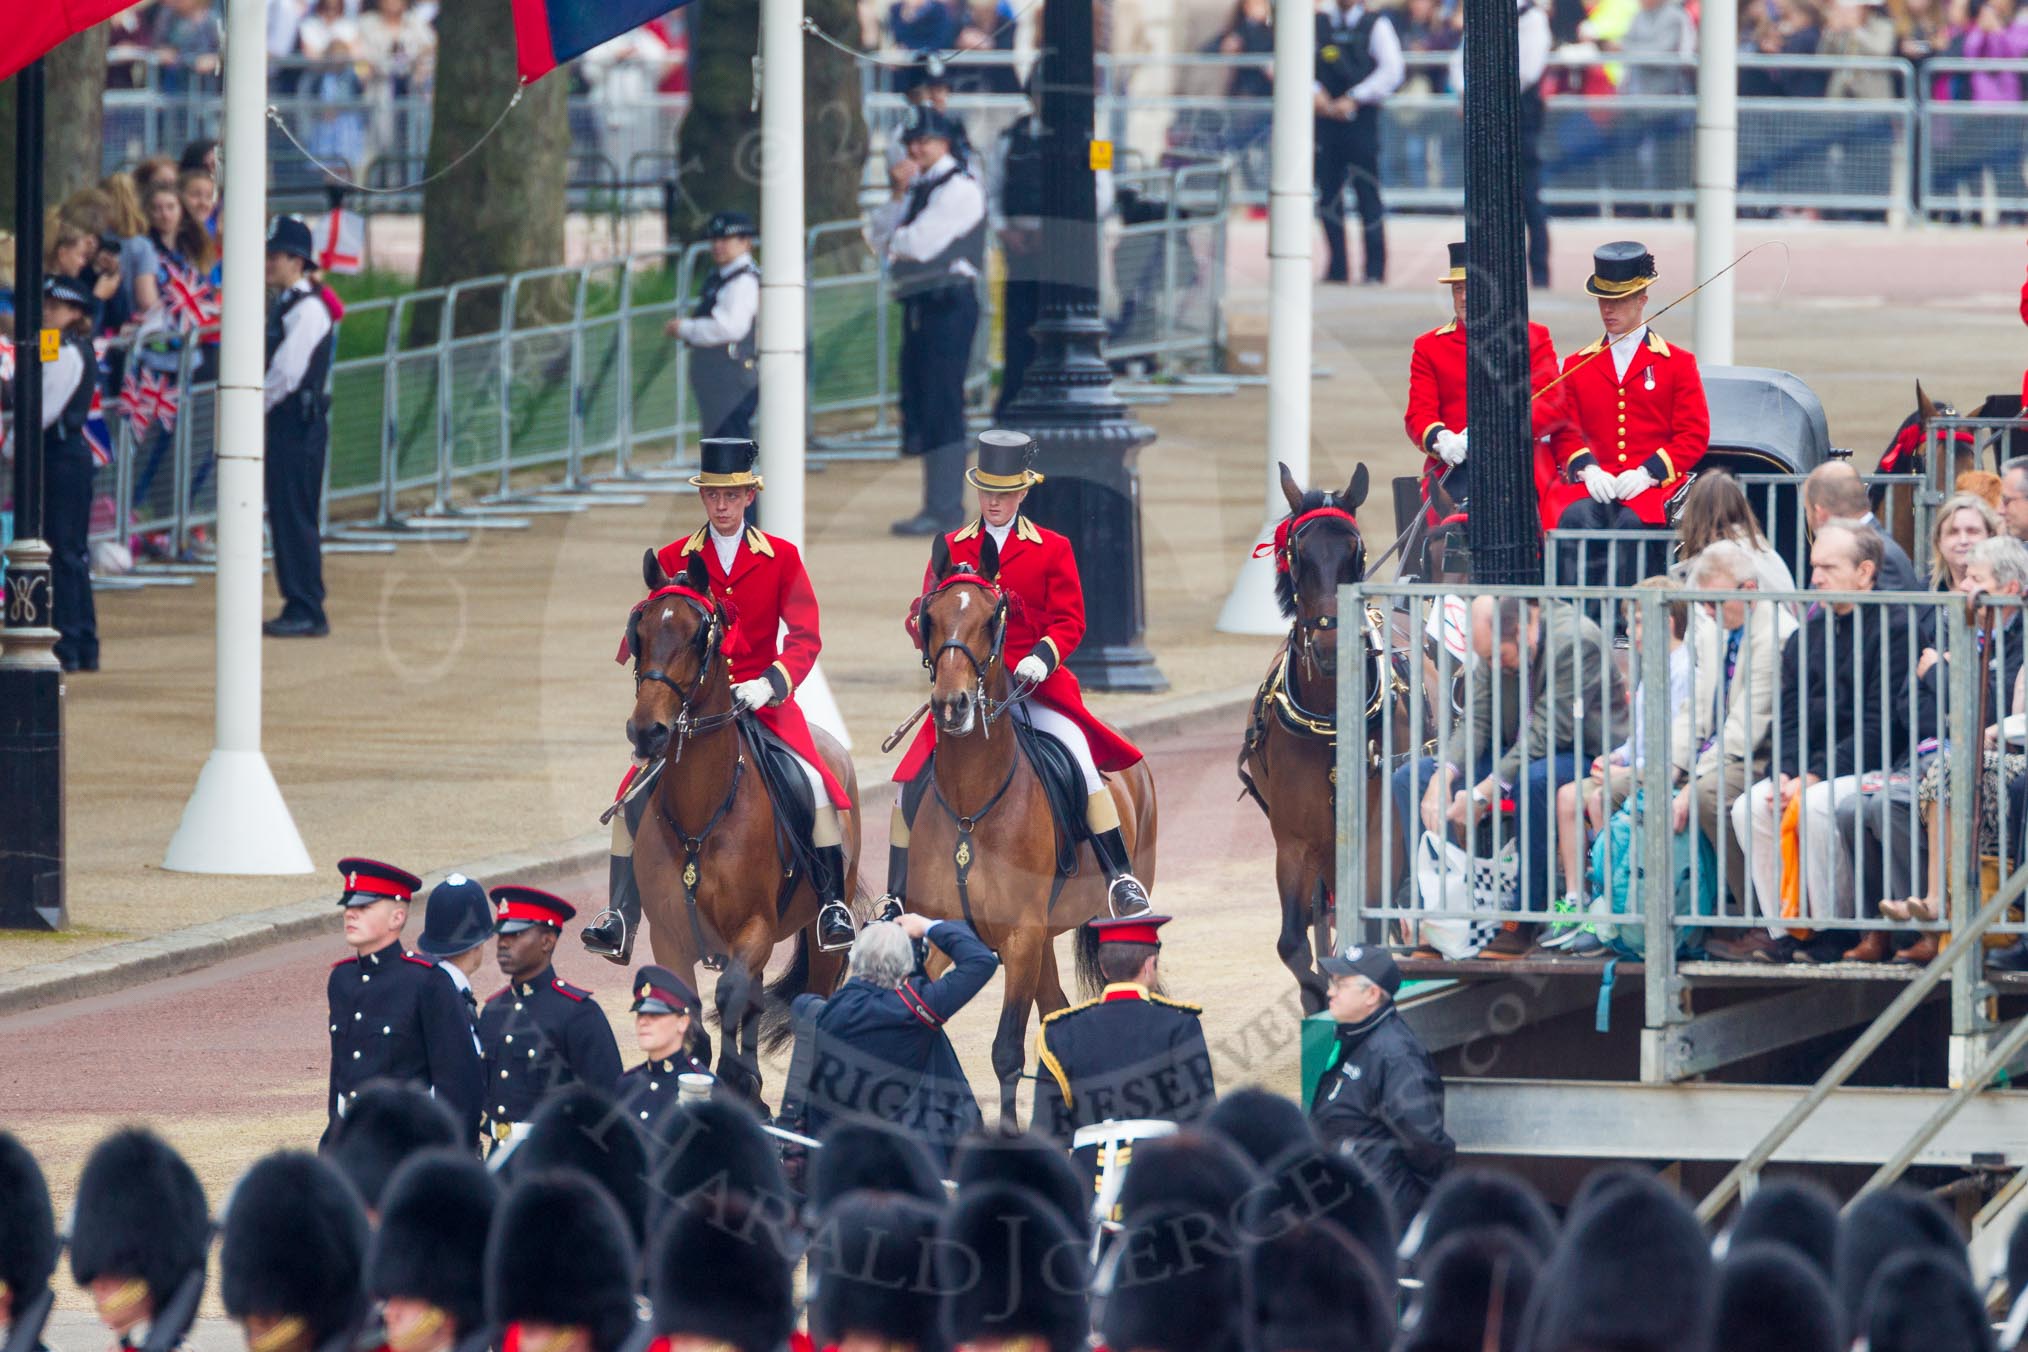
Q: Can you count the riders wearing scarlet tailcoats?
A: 2